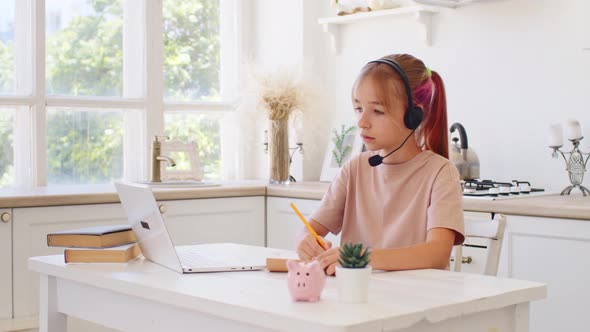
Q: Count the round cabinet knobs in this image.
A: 3